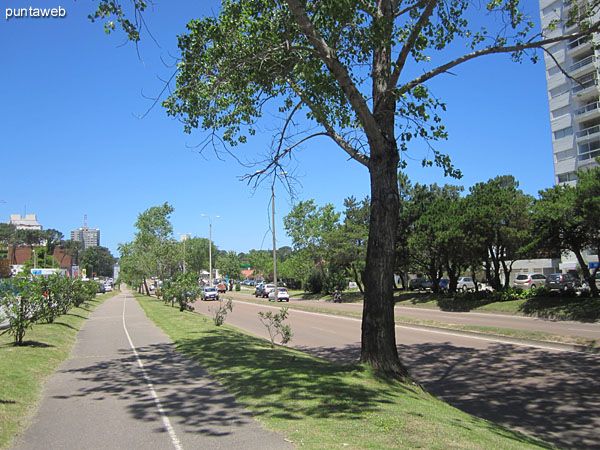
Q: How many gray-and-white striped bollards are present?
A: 0